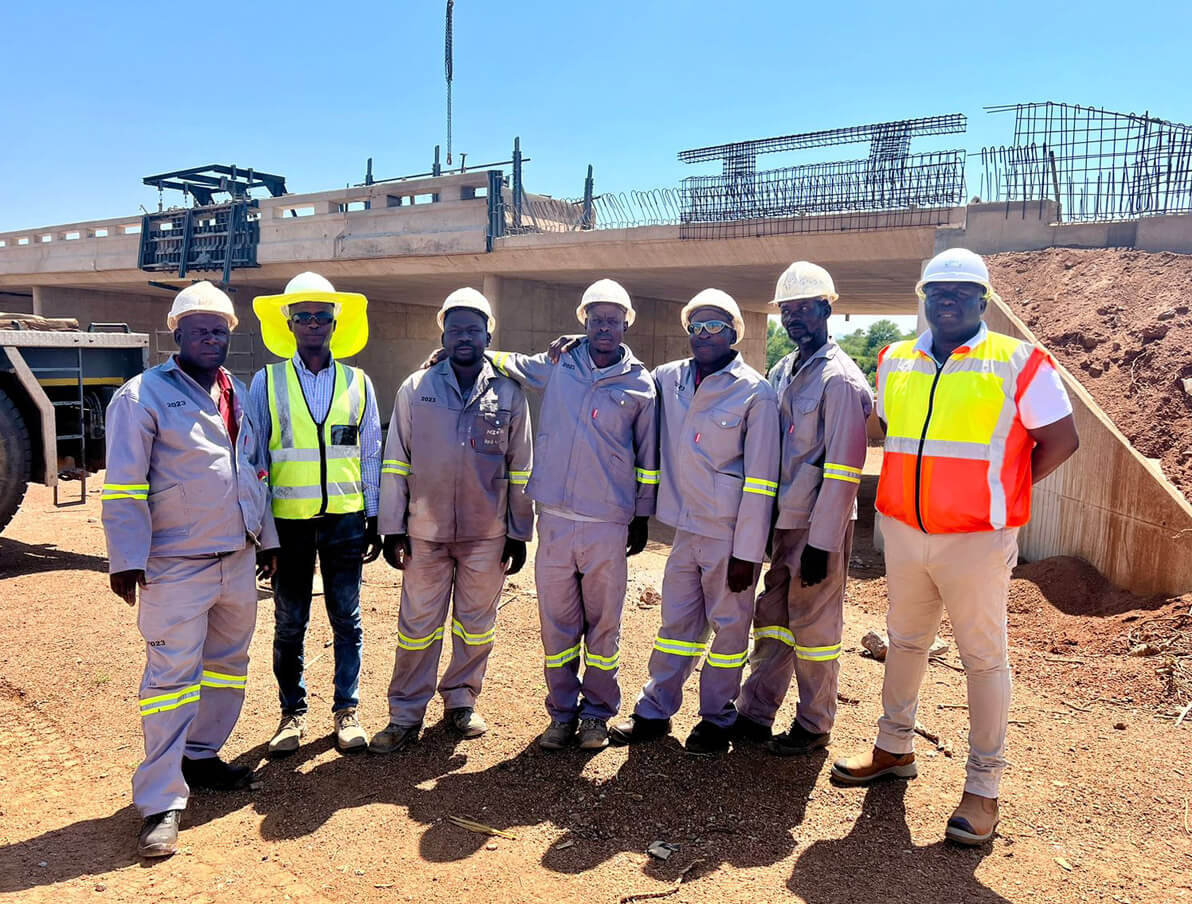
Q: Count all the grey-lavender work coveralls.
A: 5